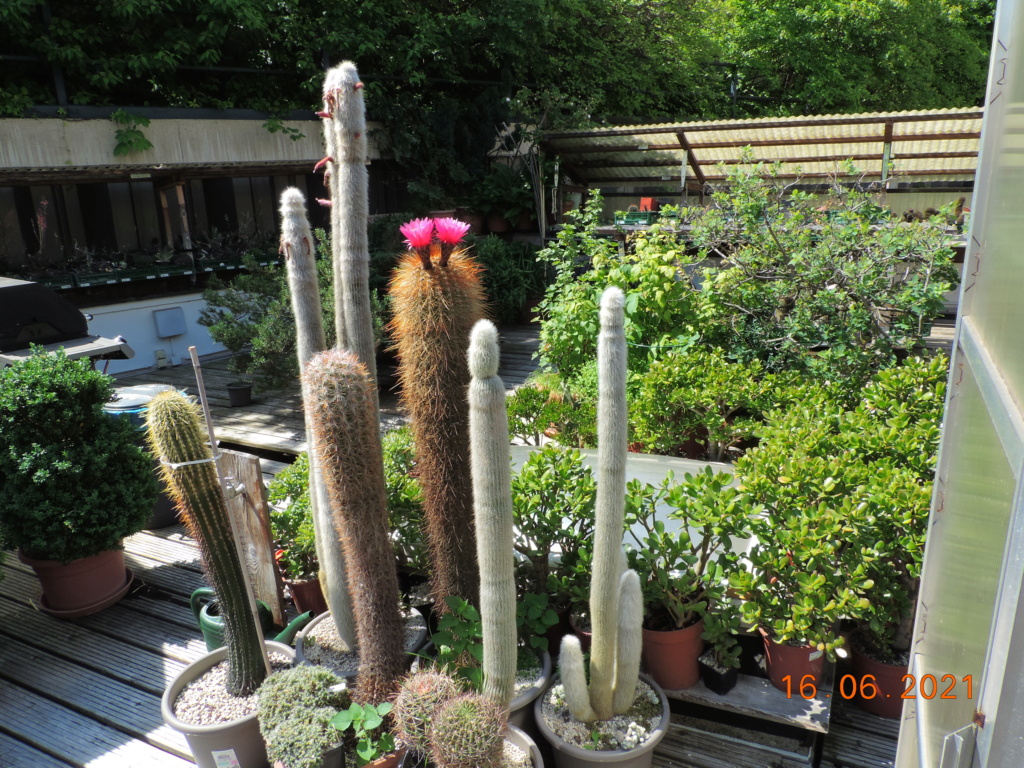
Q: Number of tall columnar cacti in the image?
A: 7